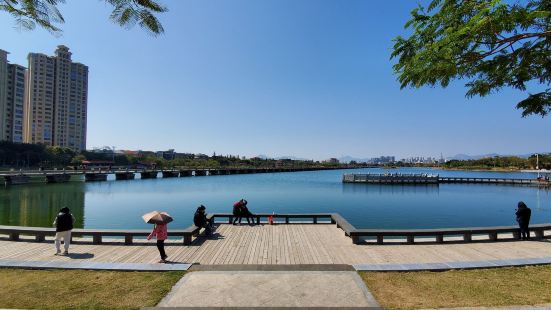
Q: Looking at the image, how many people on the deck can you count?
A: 6